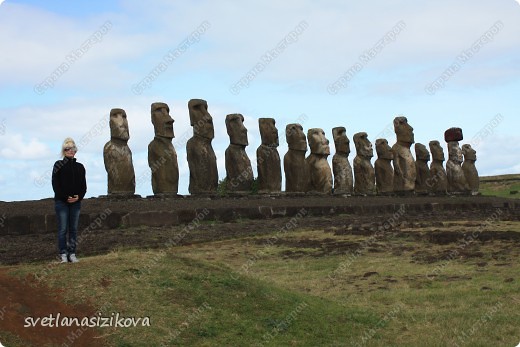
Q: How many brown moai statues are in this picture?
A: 15